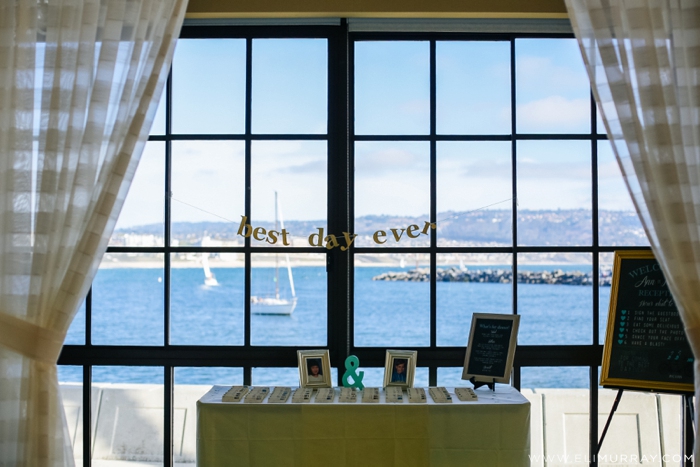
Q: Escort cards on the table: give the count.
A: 11